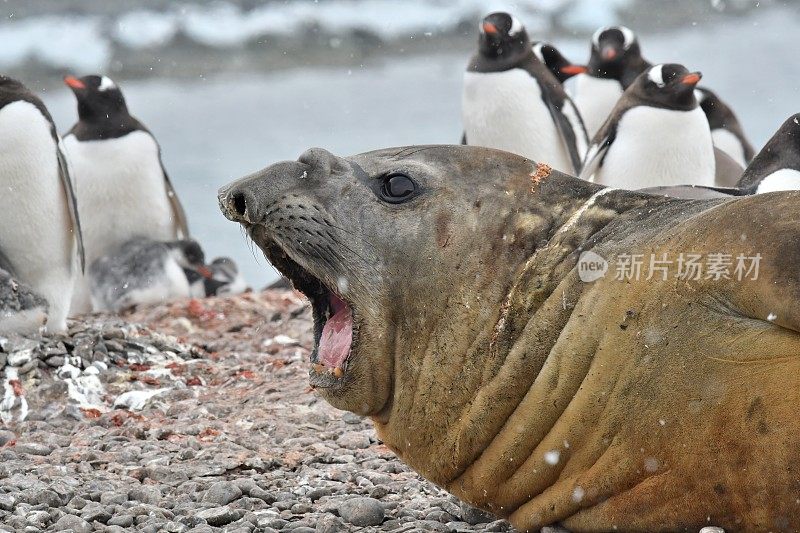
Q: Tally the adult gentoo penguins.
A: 8